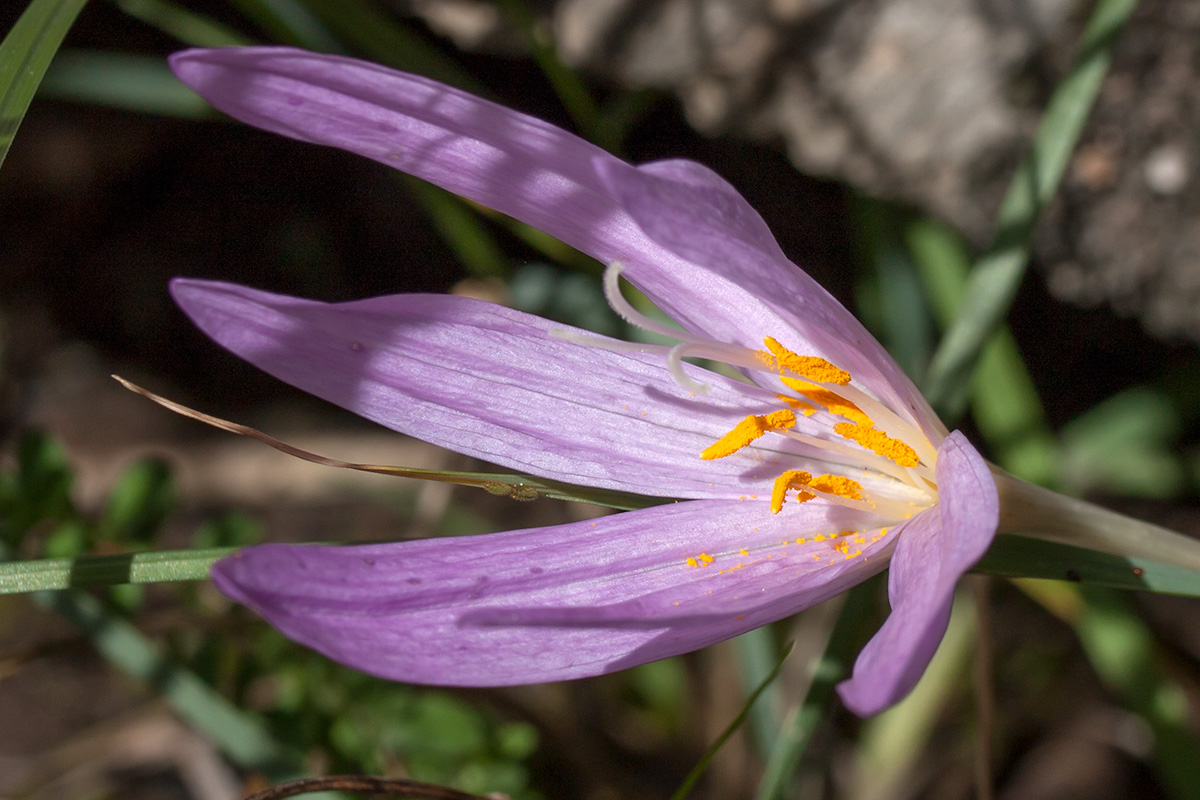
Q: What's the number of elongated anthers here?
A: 6